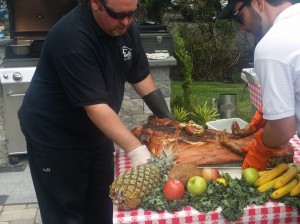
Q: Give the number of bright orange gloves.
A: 2